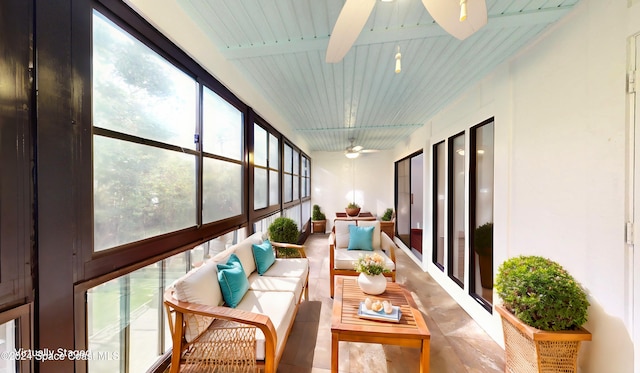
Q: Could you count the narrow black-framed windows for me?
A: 3